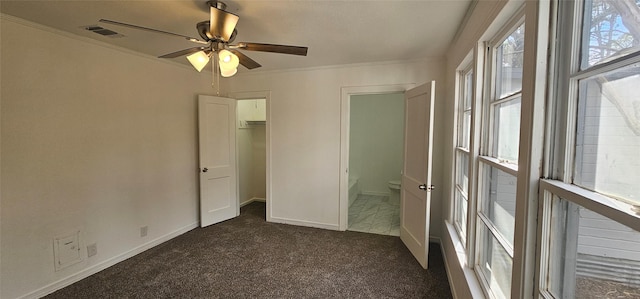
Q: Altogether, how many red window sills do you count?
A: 0